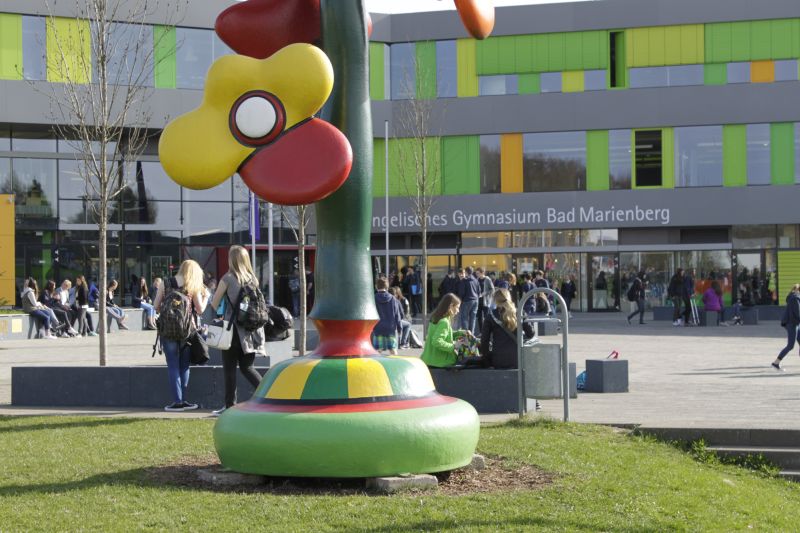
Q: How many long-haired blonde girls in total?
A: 3